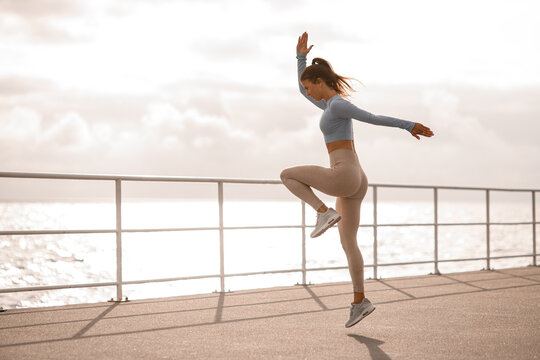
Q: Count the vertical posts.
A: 7